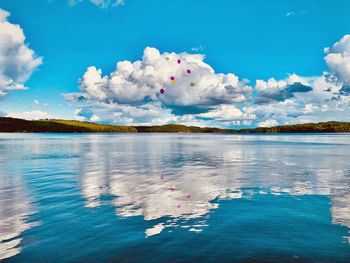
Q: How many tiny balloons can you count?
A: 7